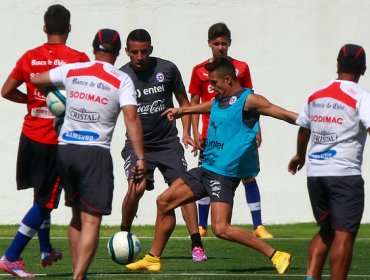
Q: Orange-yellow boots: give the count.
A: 4